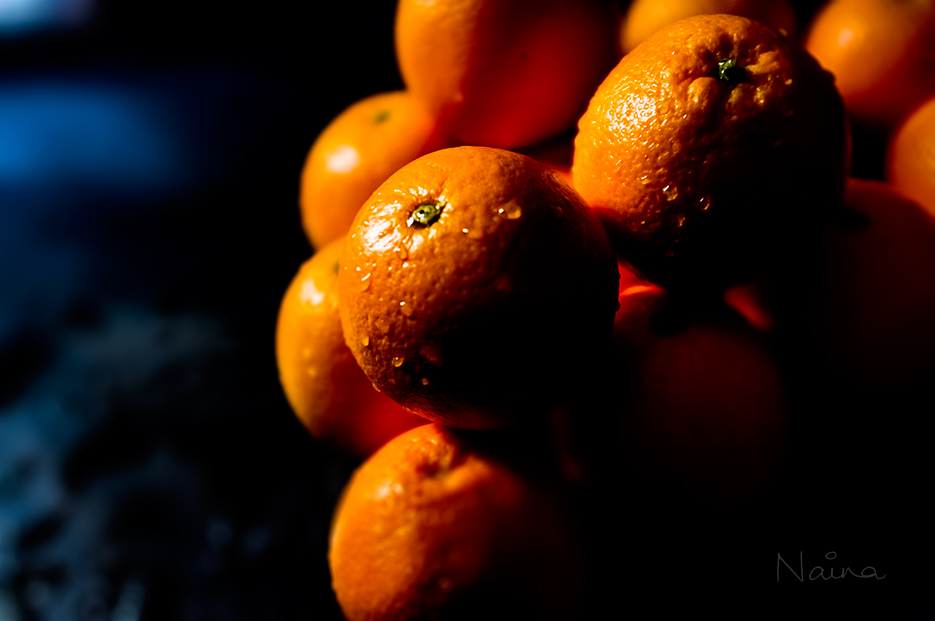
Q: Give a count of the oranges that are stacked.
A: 11